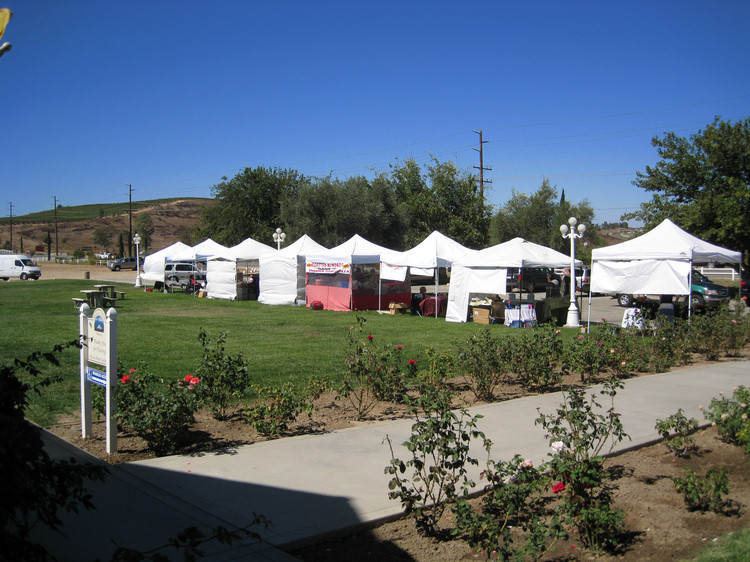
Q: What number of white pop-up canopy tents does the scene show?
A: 8